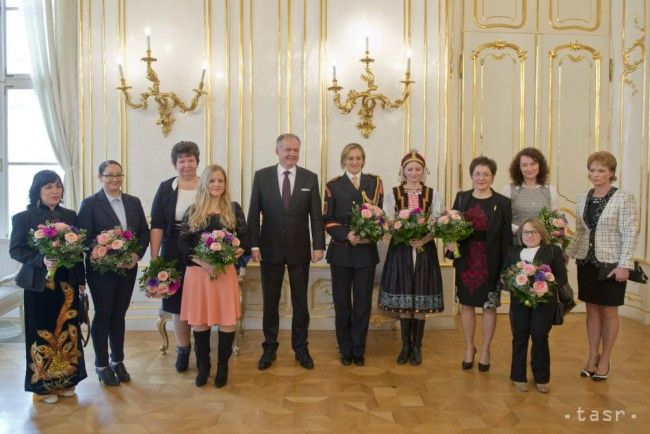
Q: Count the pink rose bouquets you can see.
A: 9